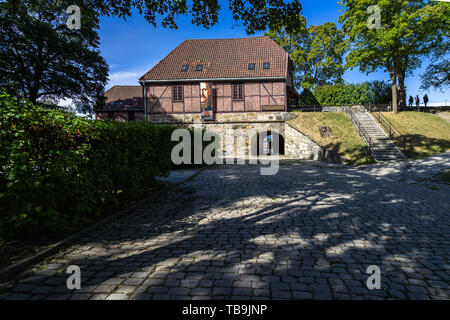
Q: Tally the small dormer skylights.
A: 4